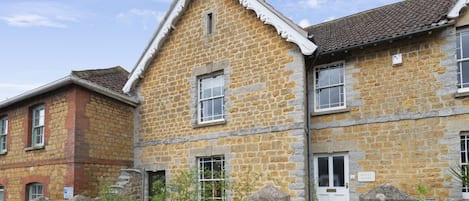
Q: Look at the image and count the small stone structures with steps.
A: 1